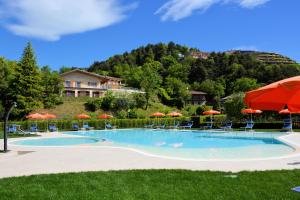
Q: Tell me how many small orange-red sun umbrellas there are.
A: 9